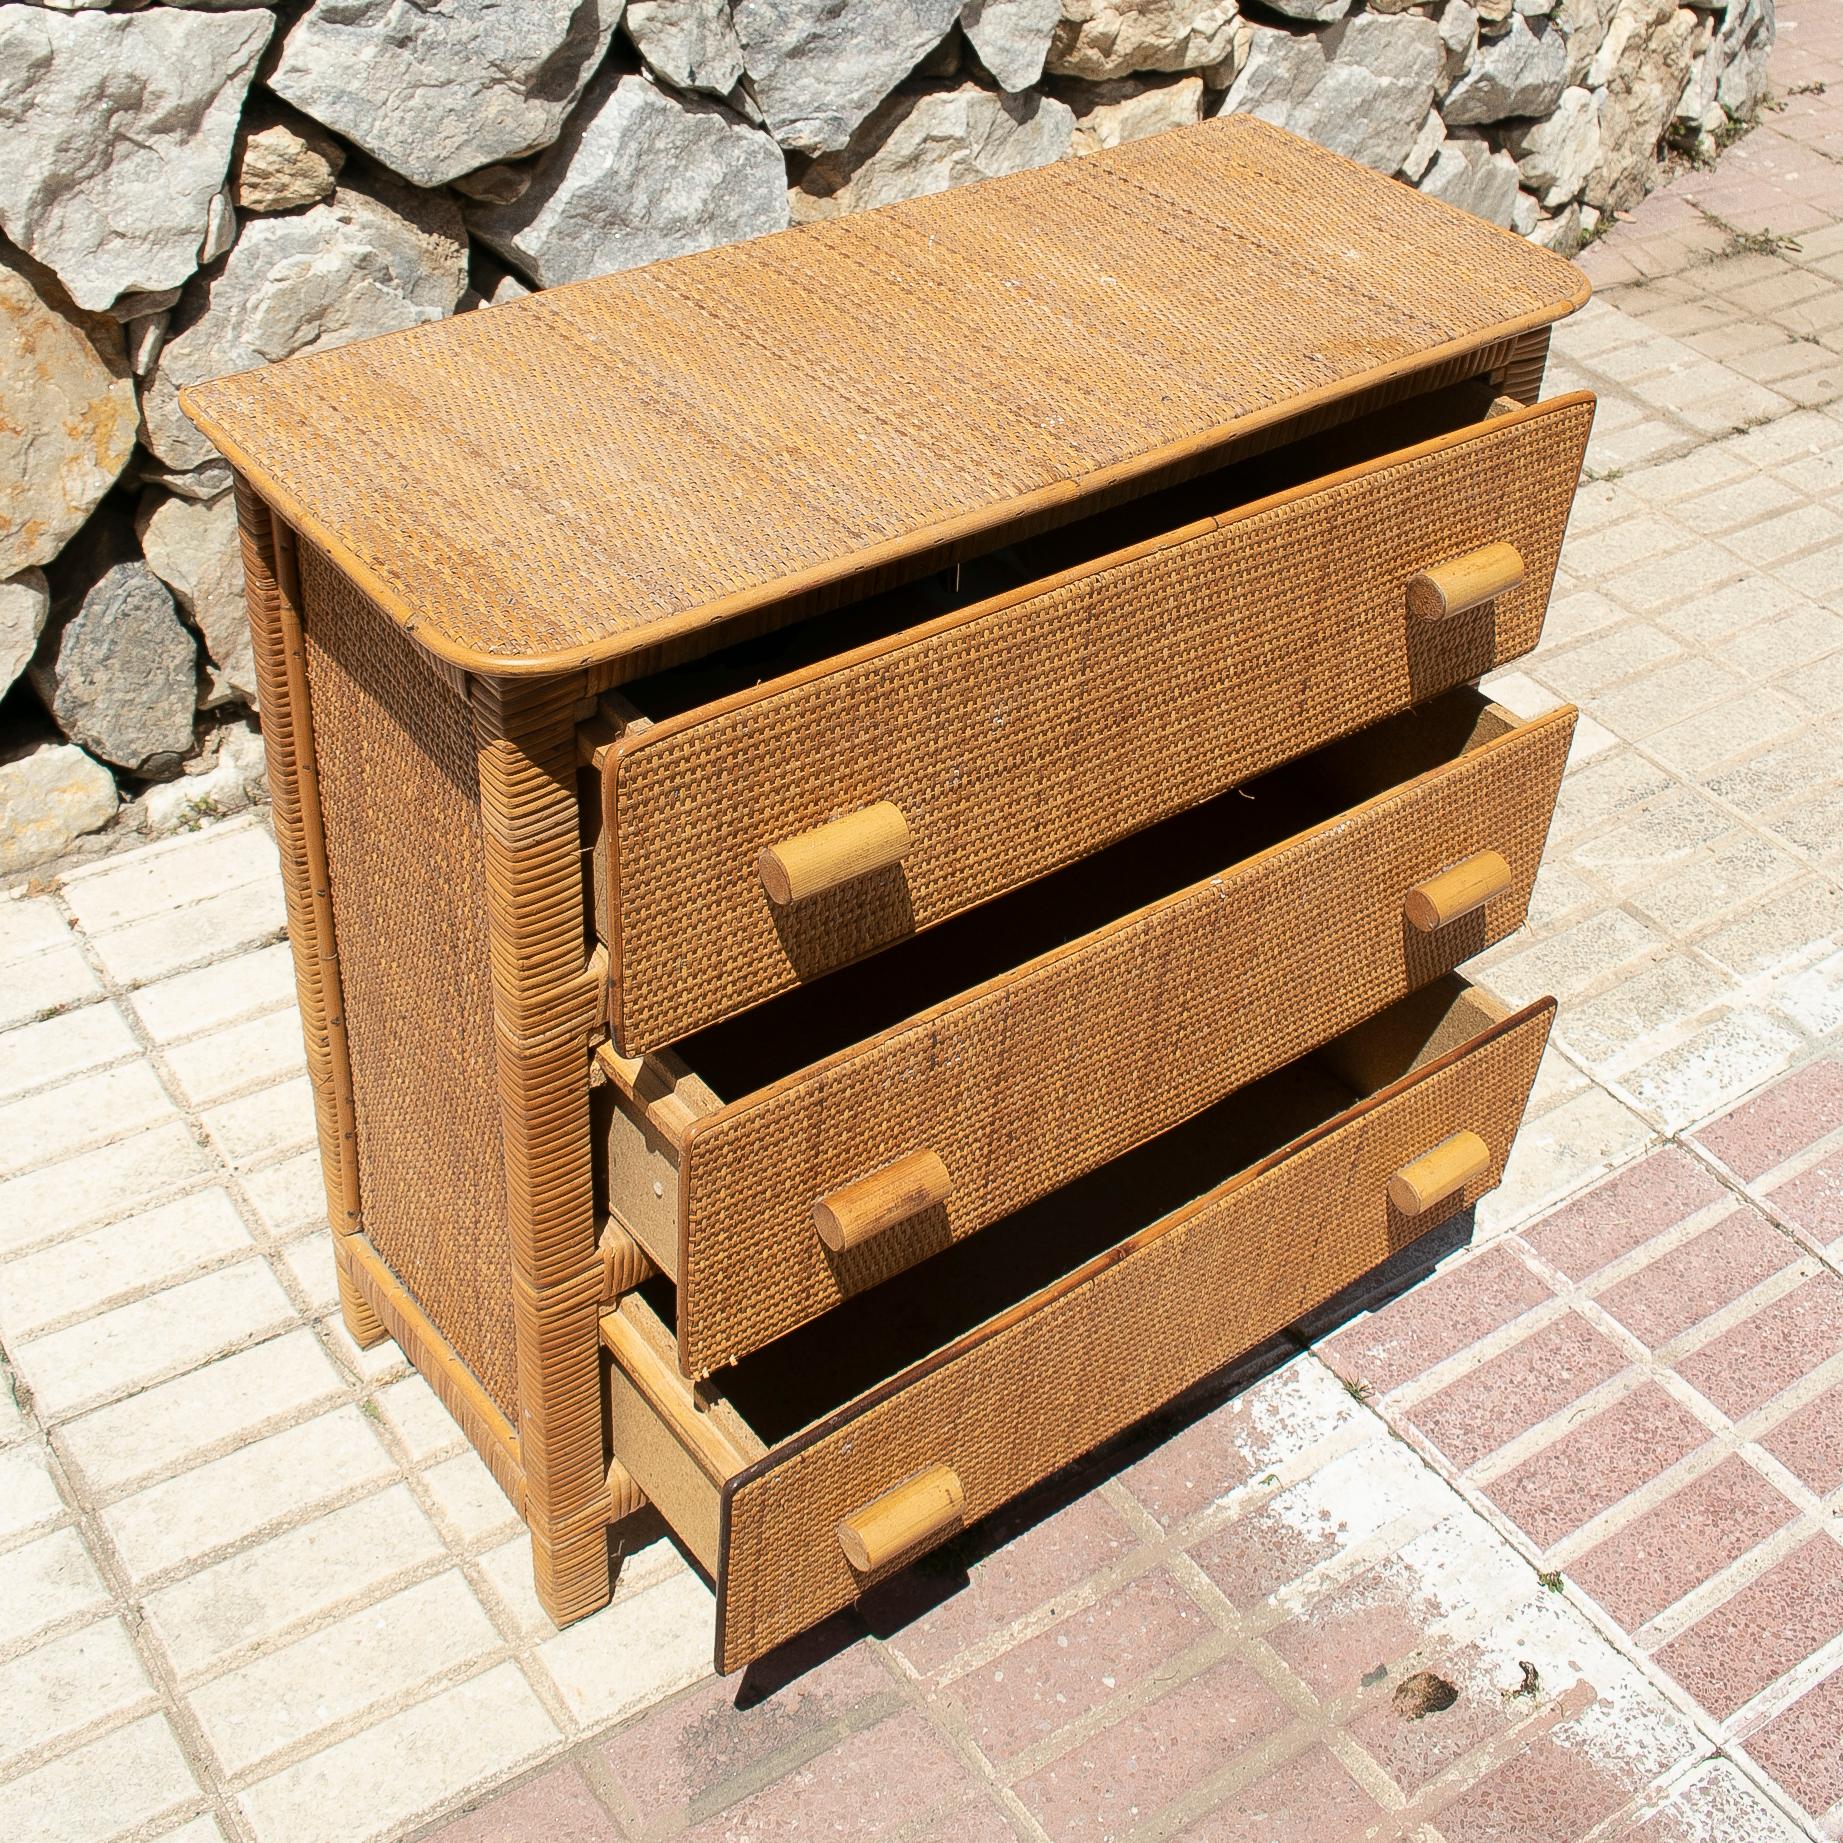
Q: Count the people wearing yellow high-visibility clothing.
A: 0